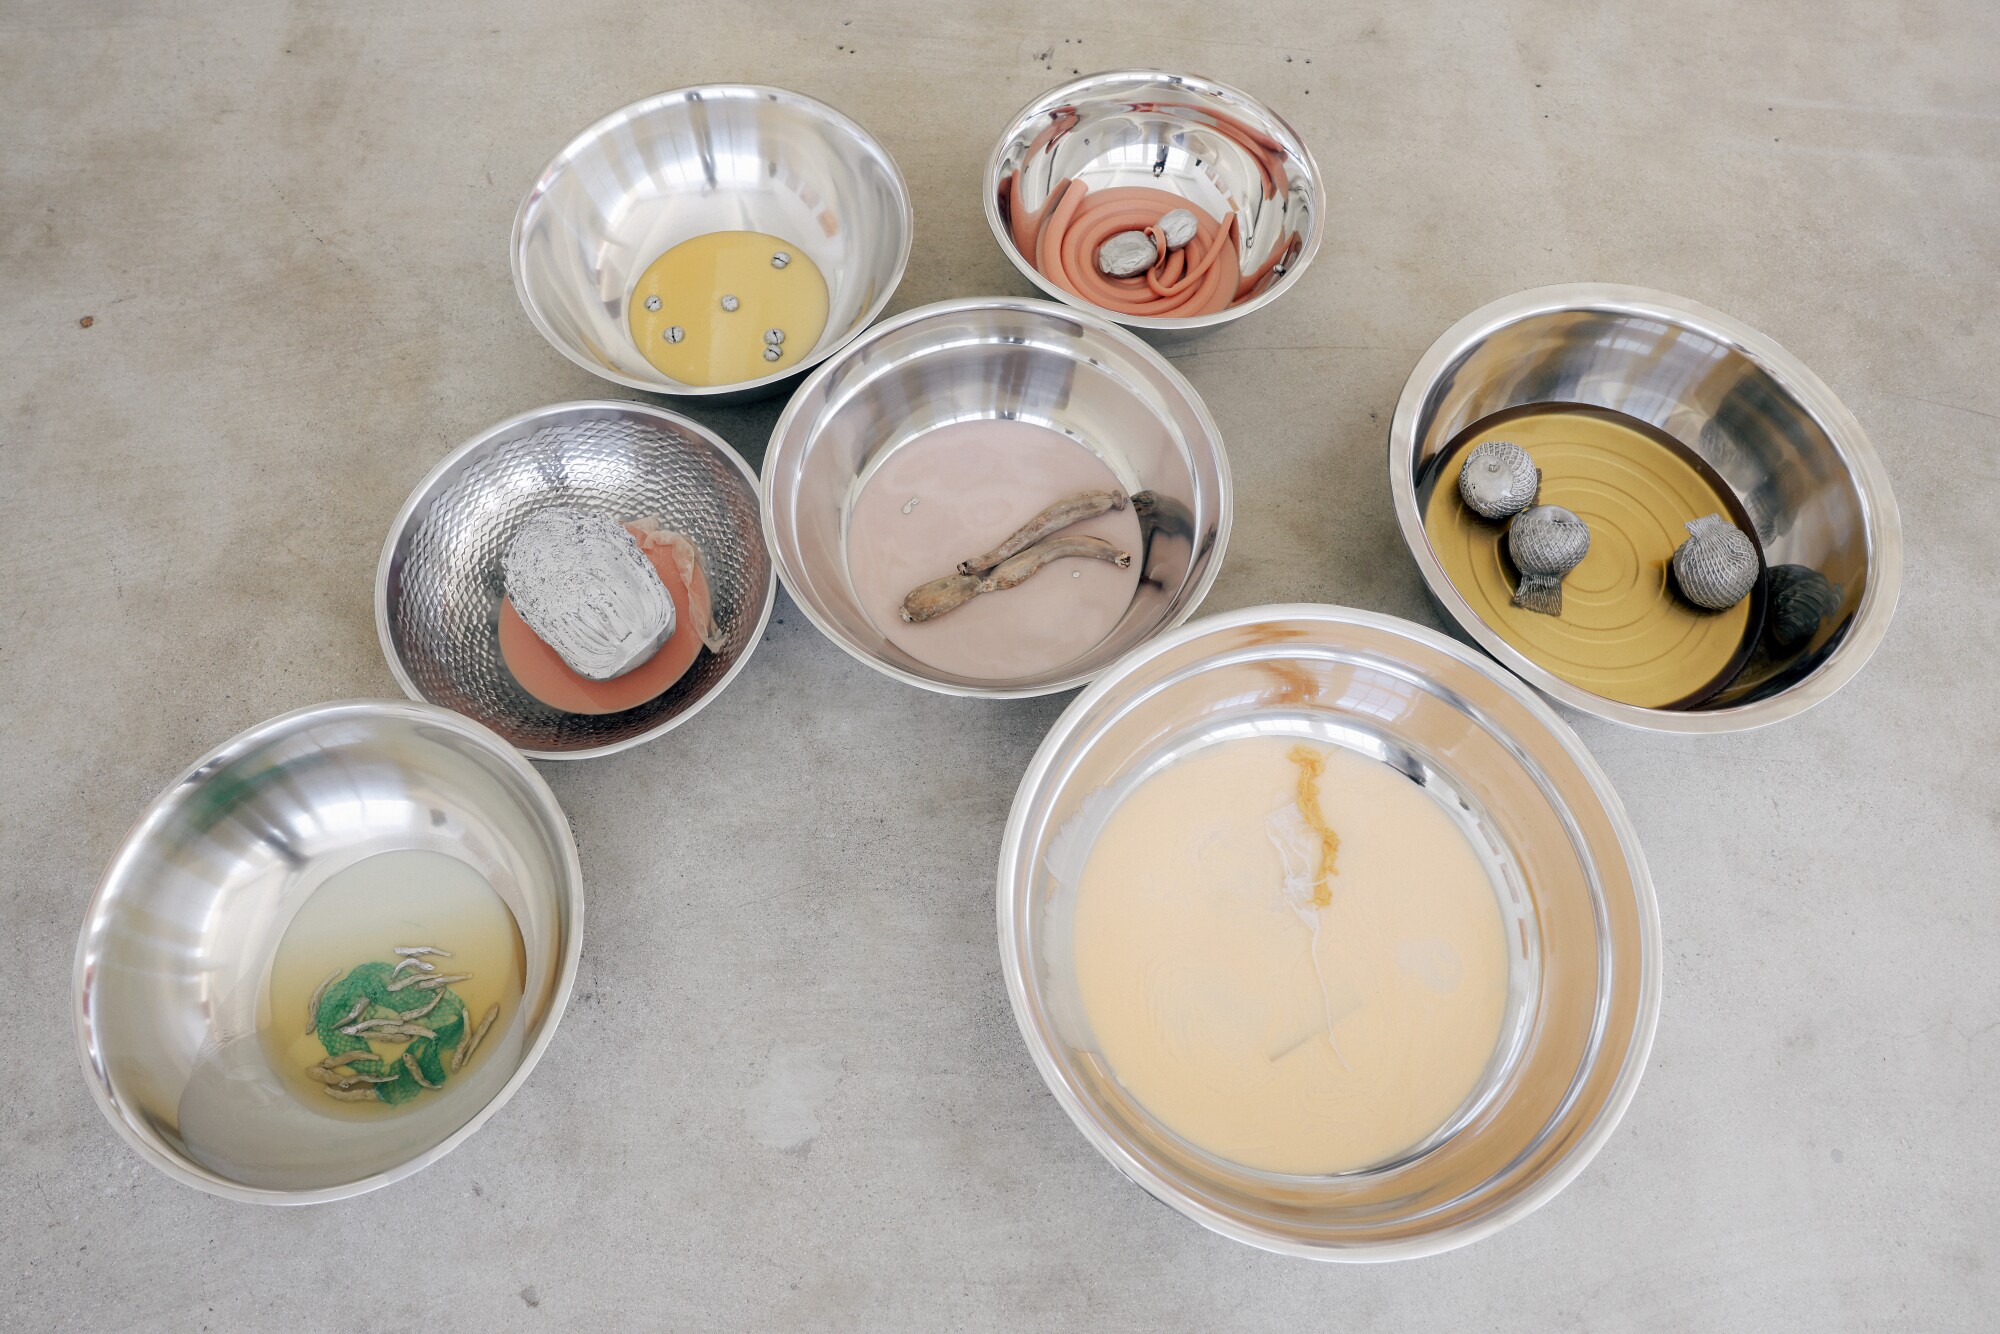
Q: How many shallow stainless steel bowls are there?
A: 7